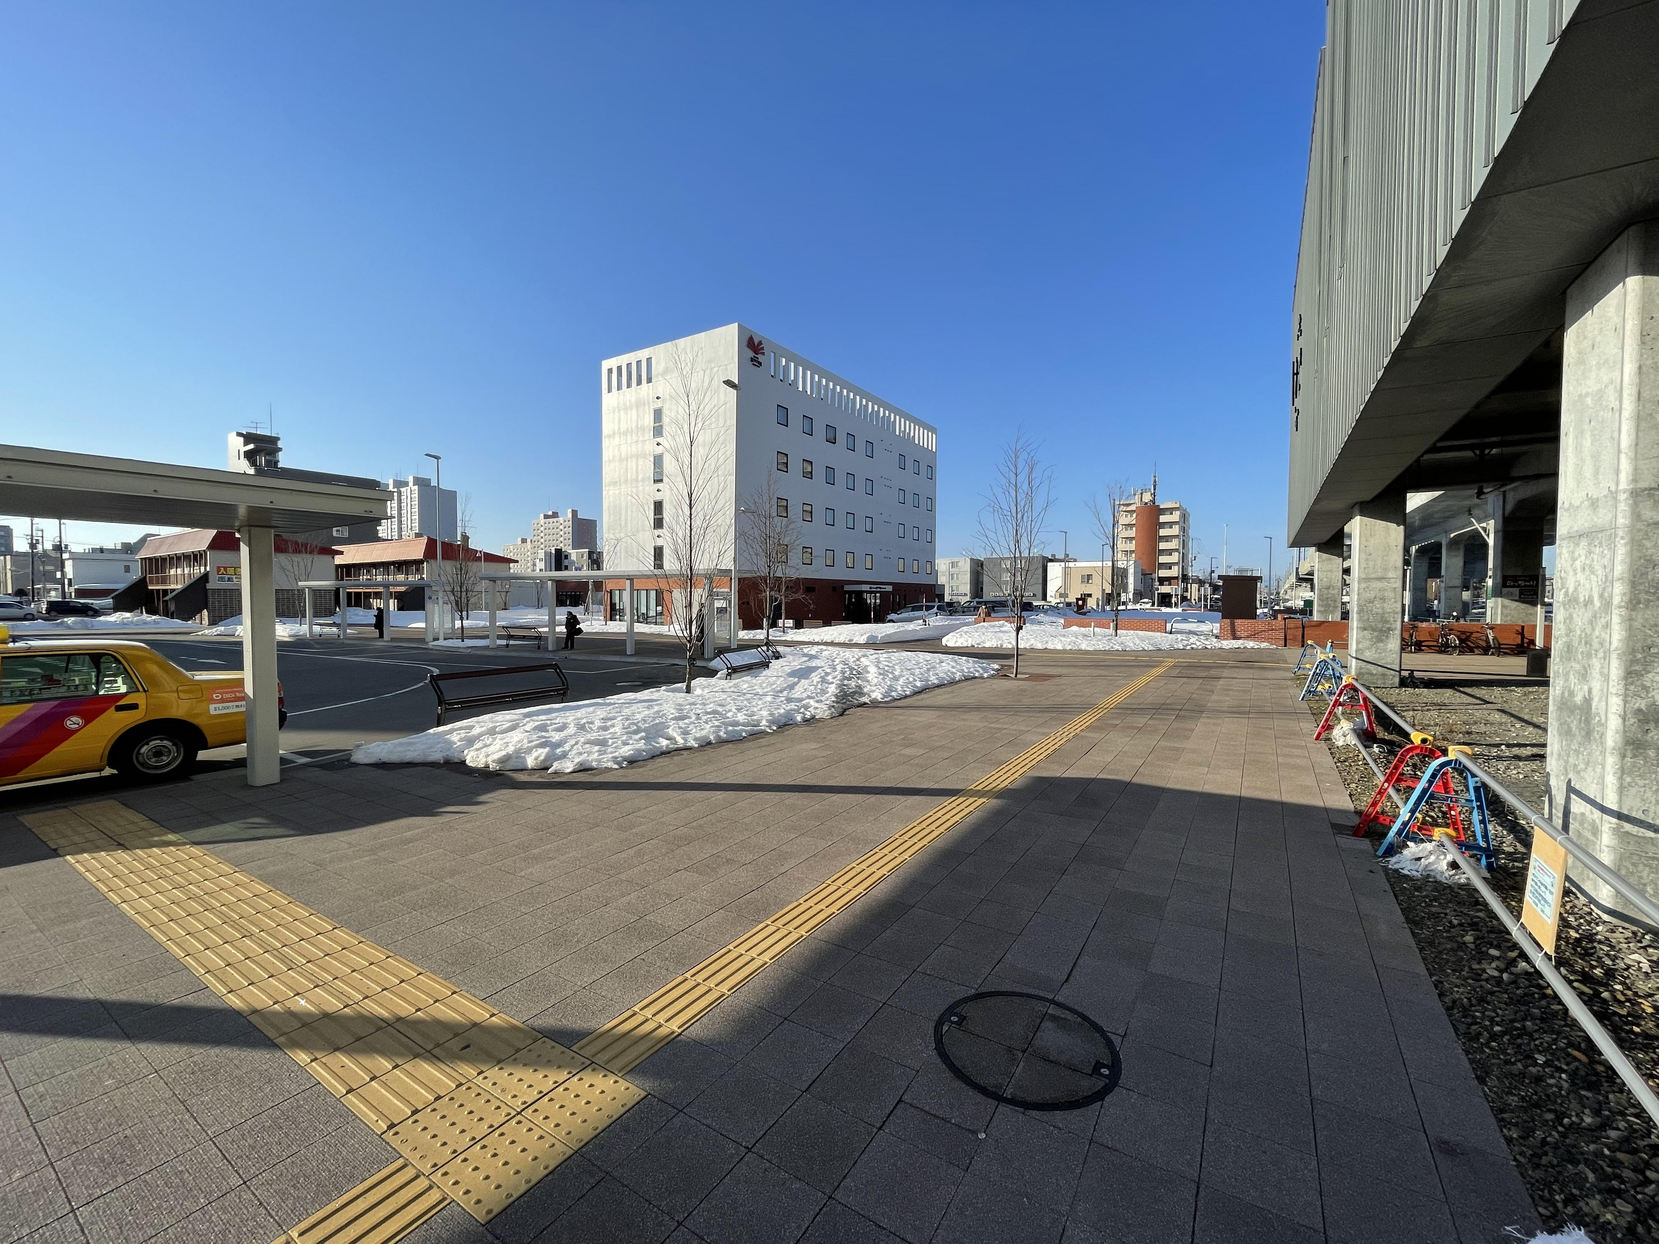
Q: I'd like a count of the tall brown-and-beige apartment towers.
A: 1